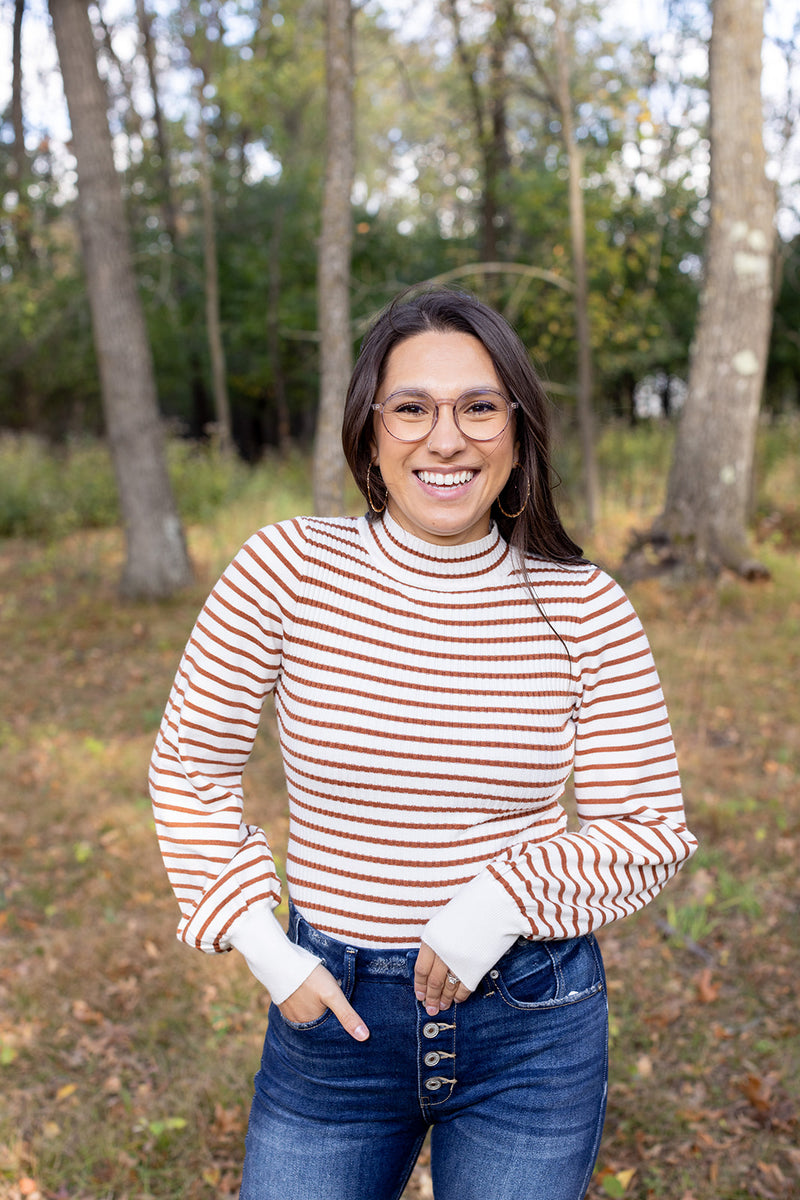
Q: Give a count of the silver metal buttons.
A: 3